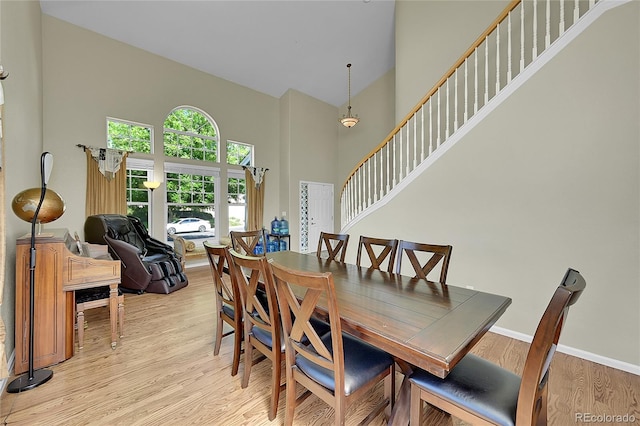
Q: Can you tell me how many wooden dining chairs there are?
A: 8